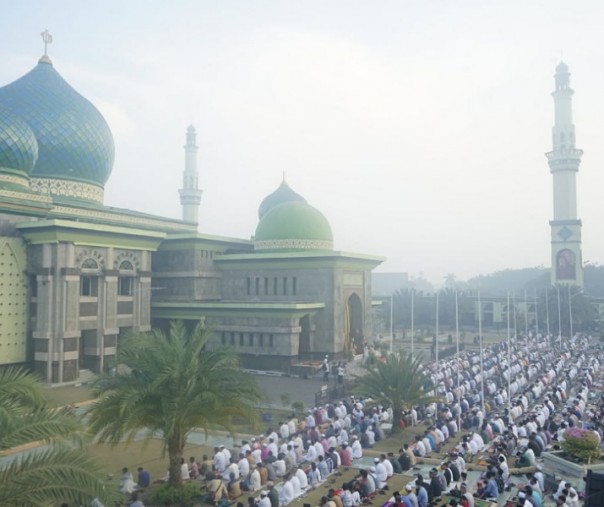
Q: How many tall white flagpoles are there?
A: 12